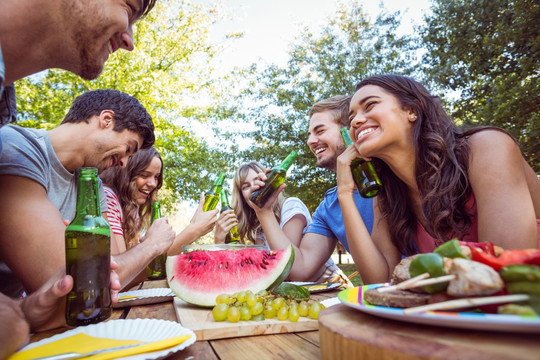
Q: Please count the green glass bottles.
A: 6